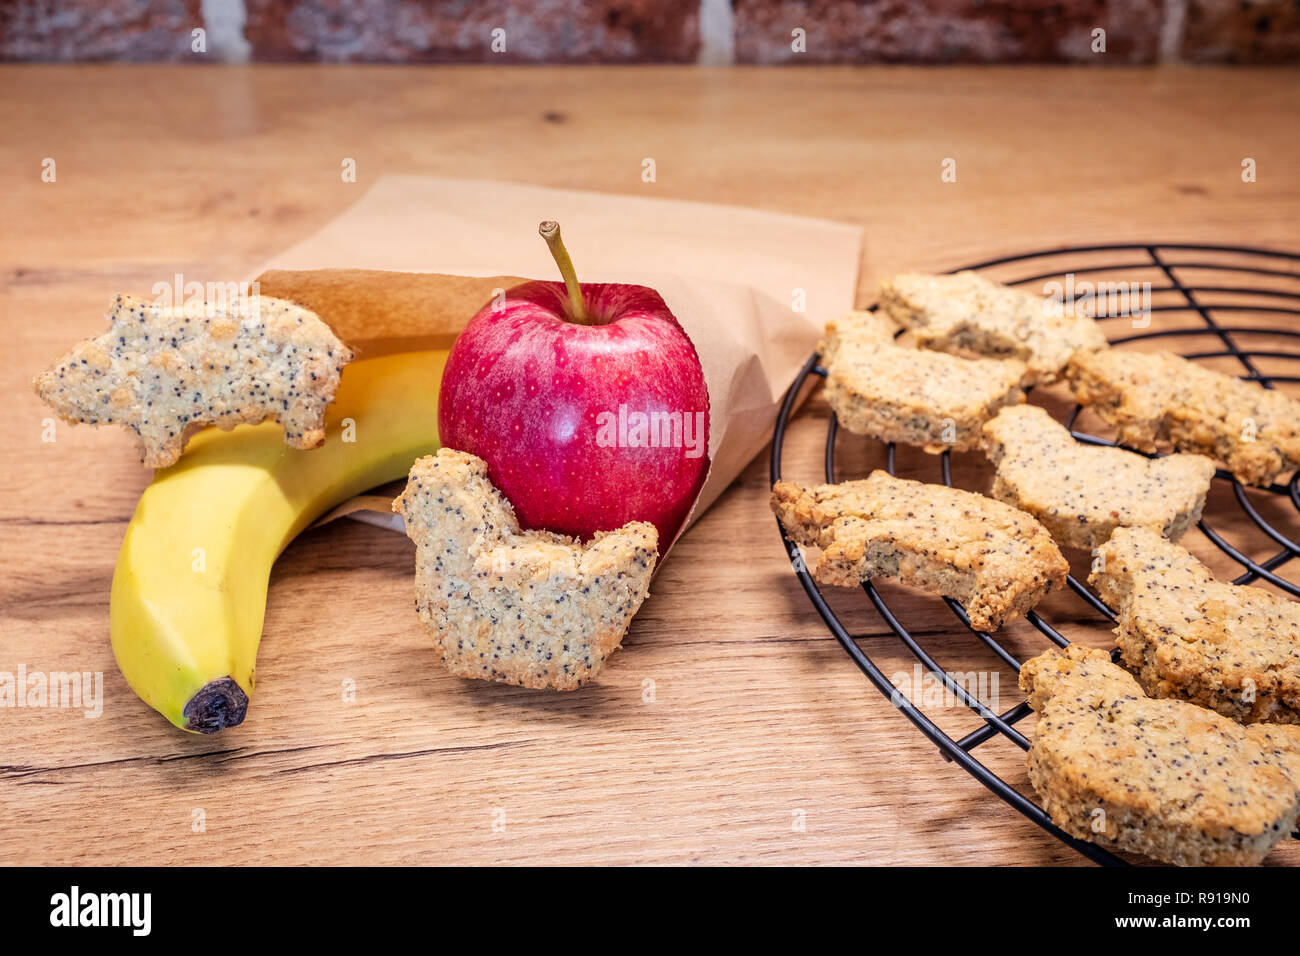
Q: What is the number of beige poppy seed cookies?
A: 9